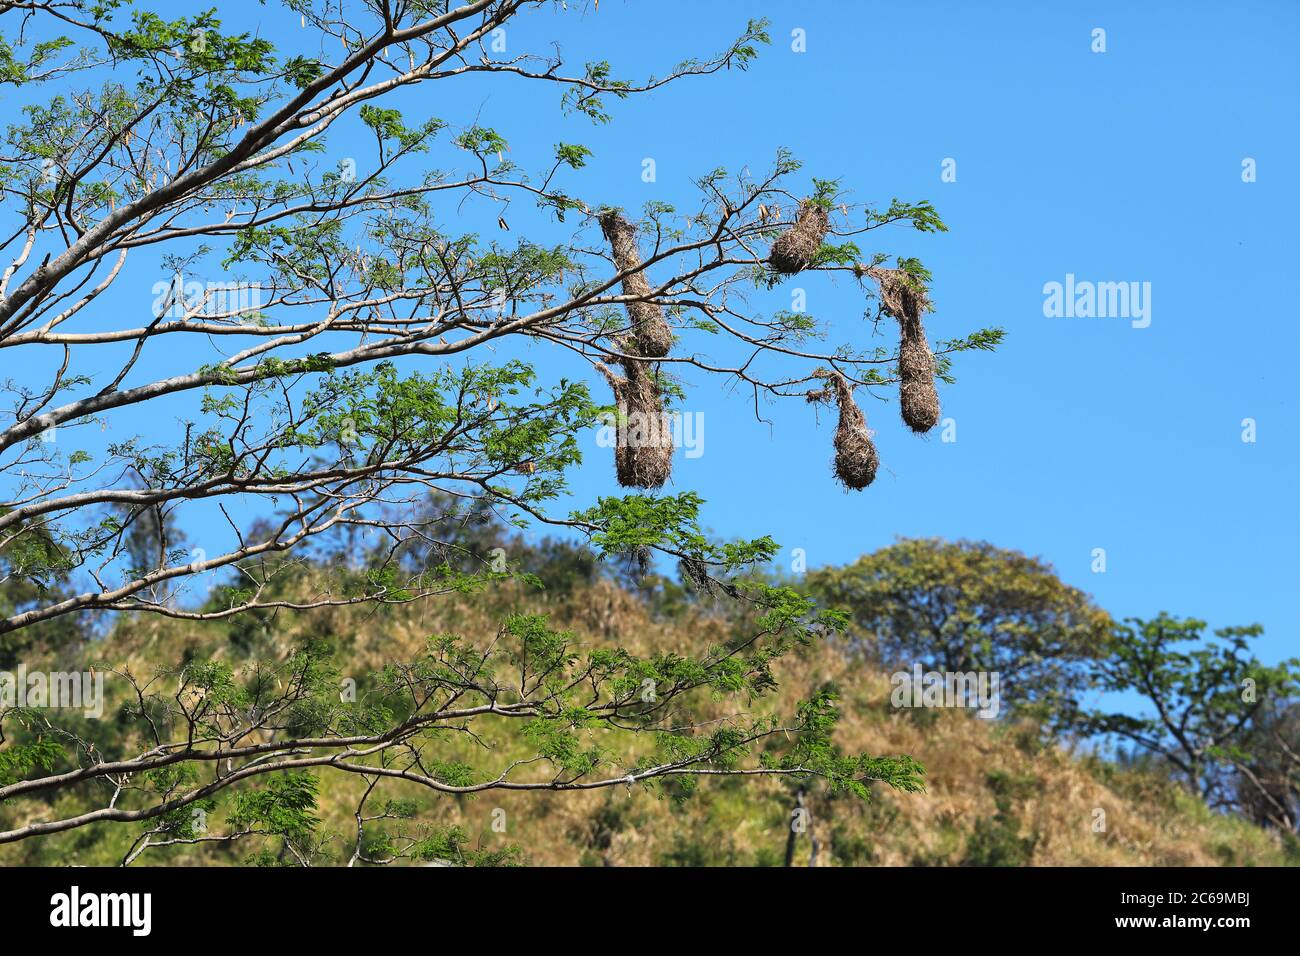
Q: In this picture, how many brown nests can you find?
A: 5